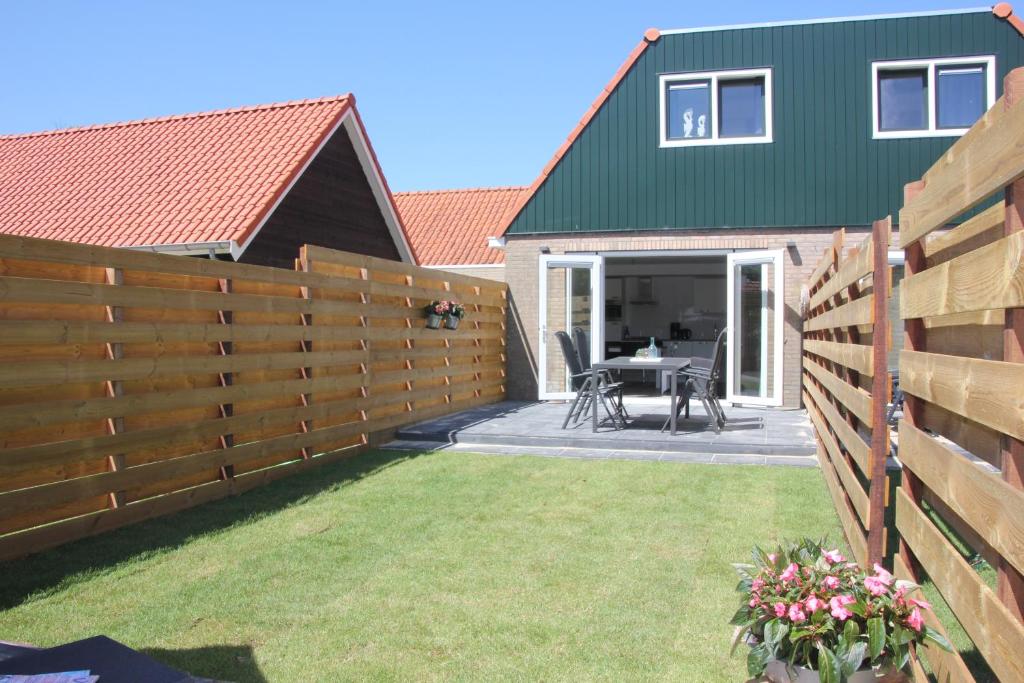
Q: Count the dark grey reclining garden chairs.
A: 4